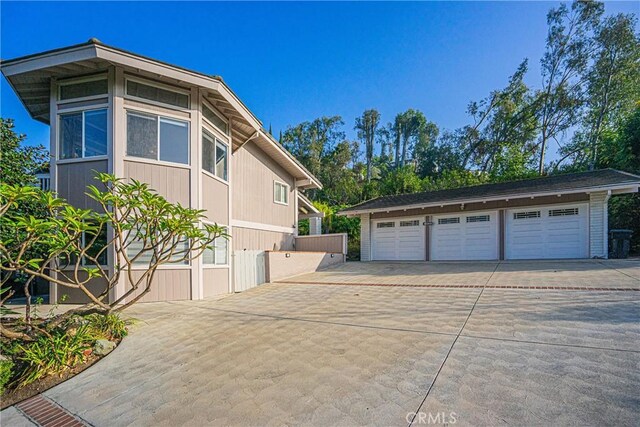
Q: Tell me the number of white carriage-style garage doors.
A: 3